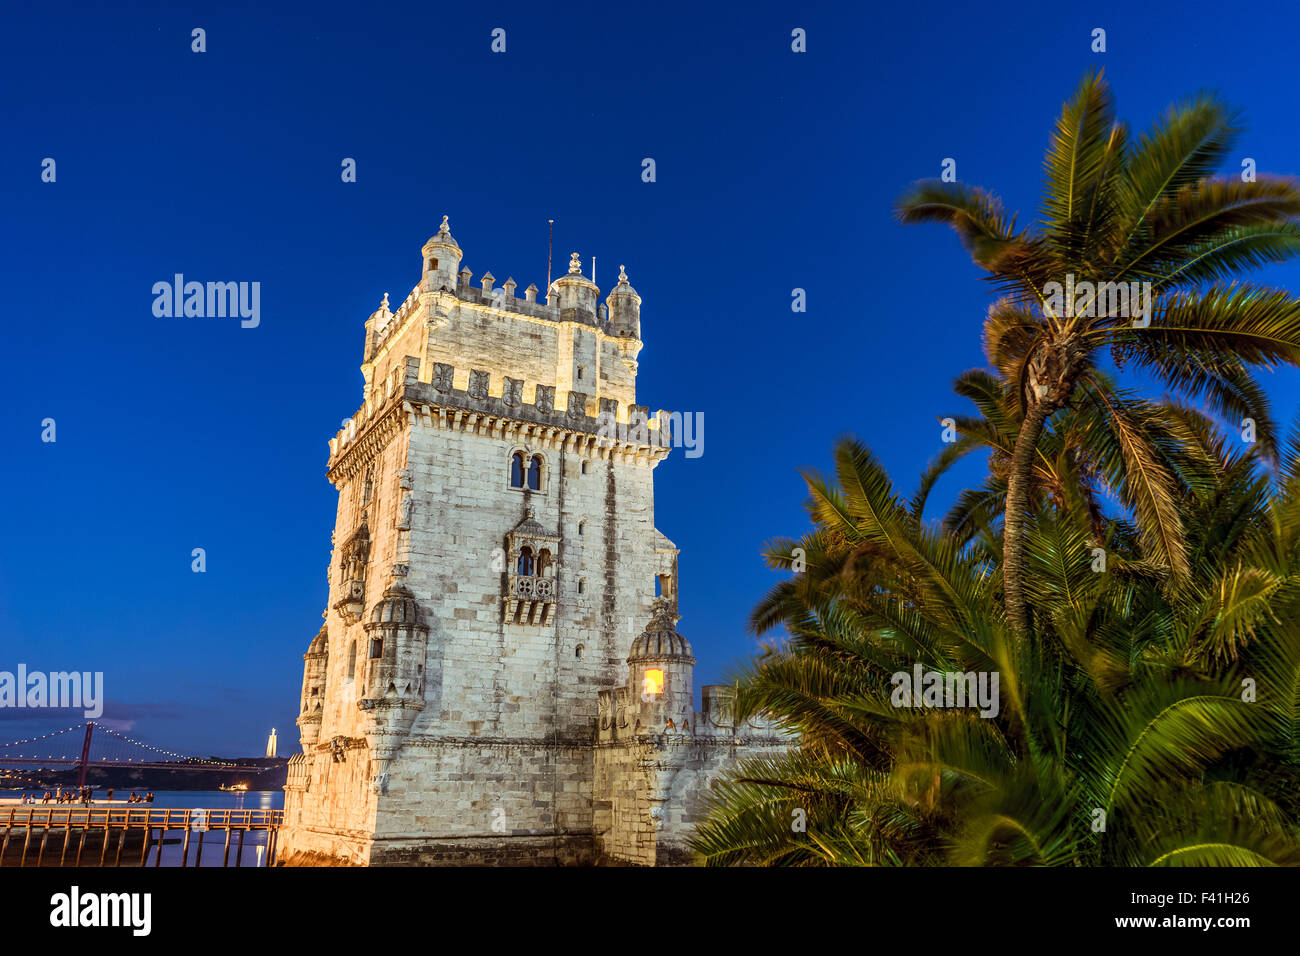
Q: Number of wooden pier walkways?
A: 1